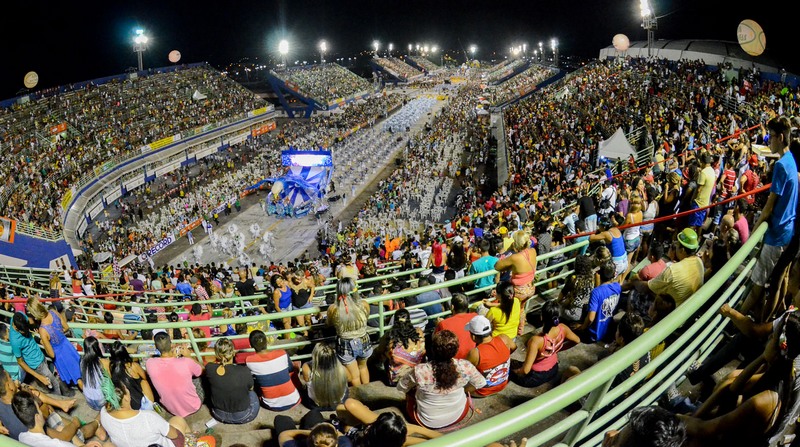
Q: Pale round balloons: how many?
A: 4